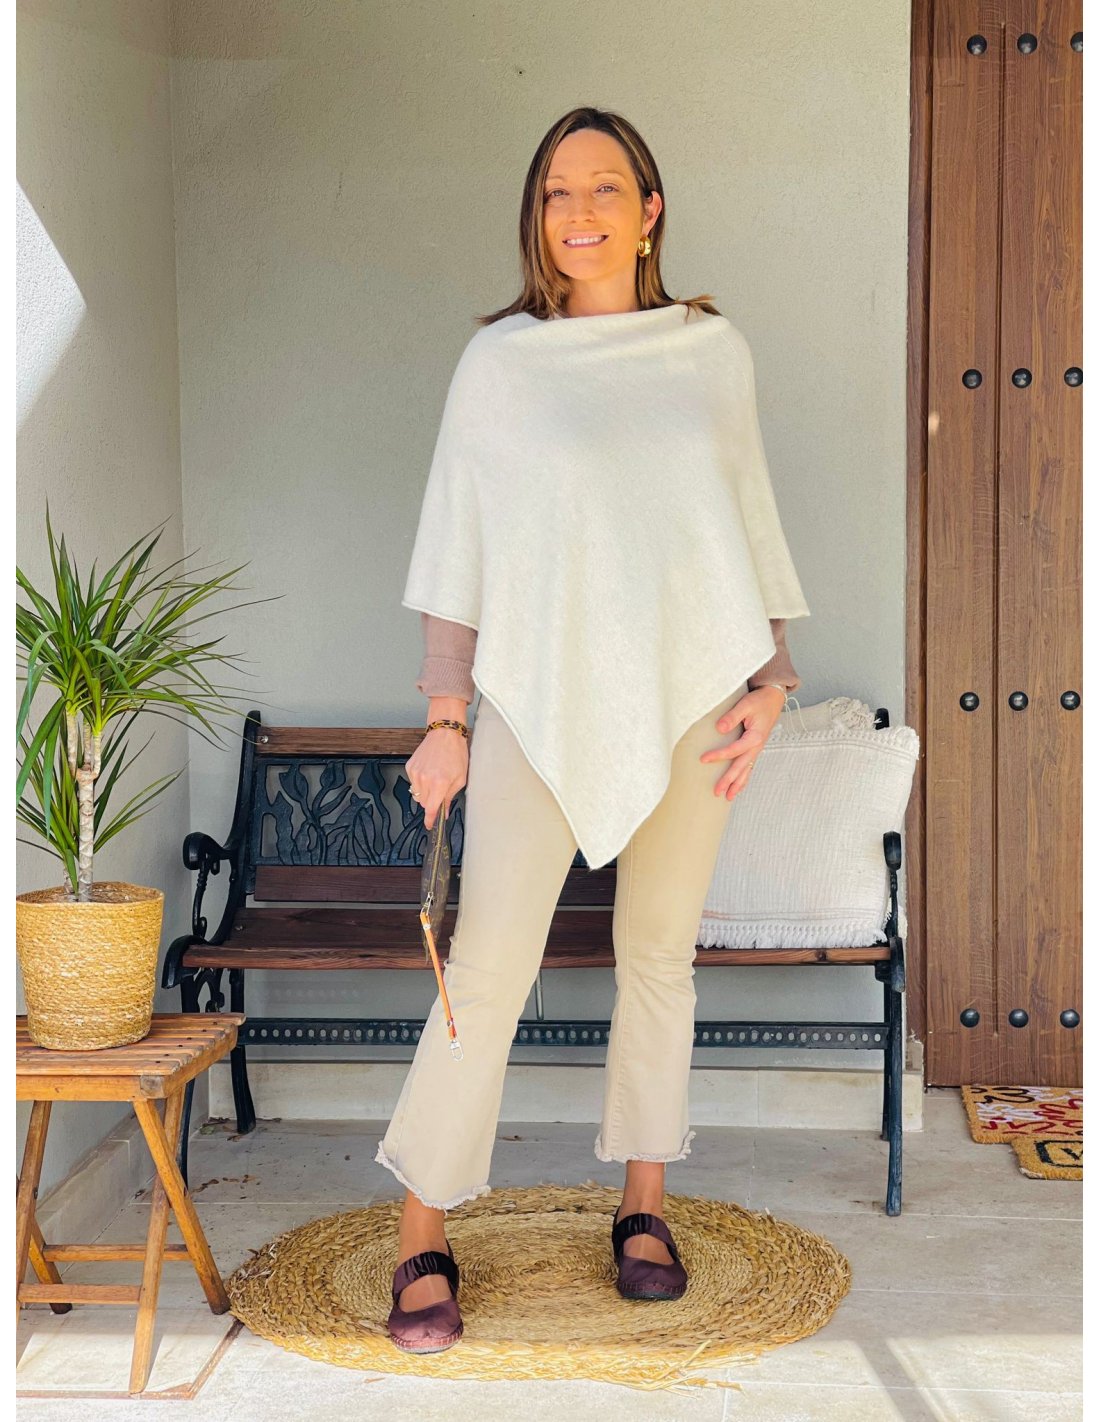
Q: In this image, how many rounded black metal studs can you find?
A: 12